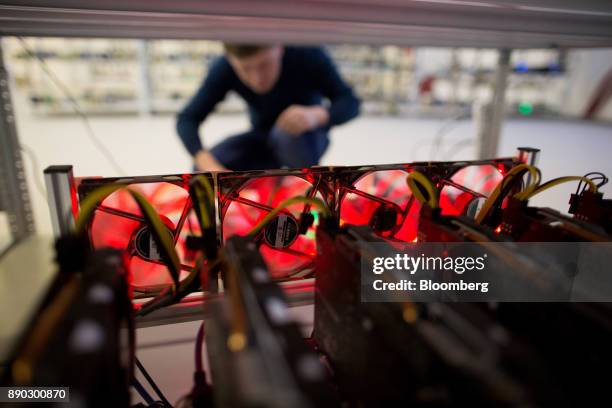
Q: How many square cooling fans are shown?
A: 4